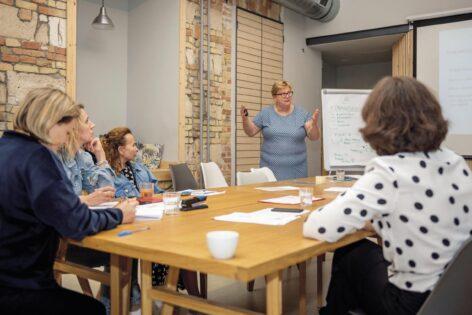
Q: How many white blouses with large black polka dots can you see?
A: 1